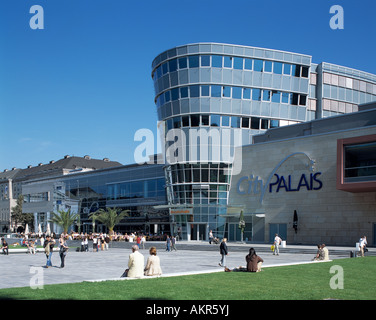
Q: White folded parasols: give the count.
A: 3